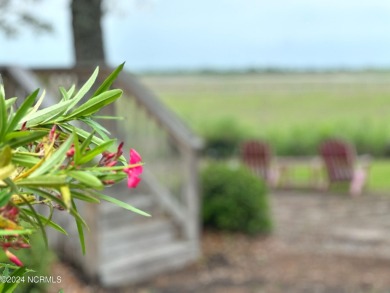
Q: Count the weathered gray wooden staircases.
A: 1